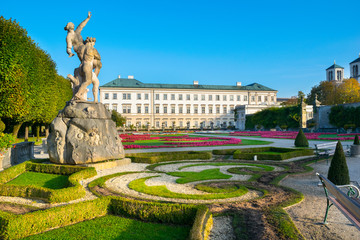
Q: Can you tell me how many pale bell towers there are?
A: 2